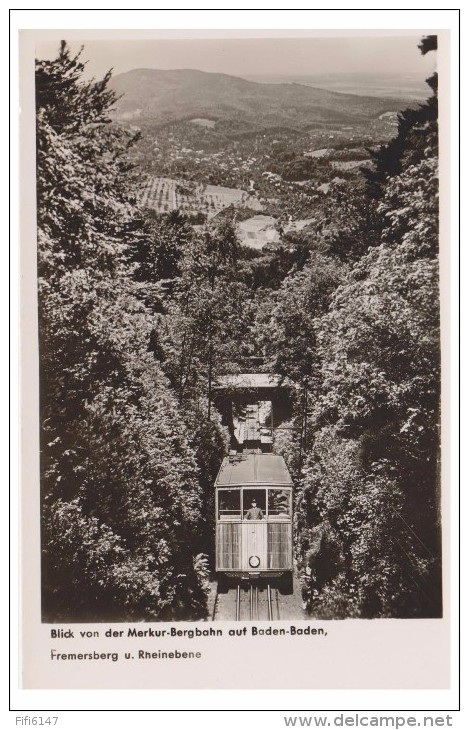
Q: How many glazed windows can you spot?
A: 3